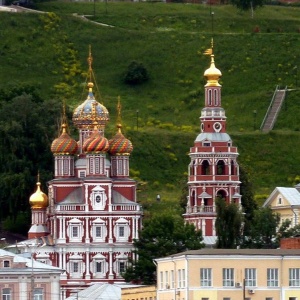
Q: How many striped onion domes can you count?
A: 3